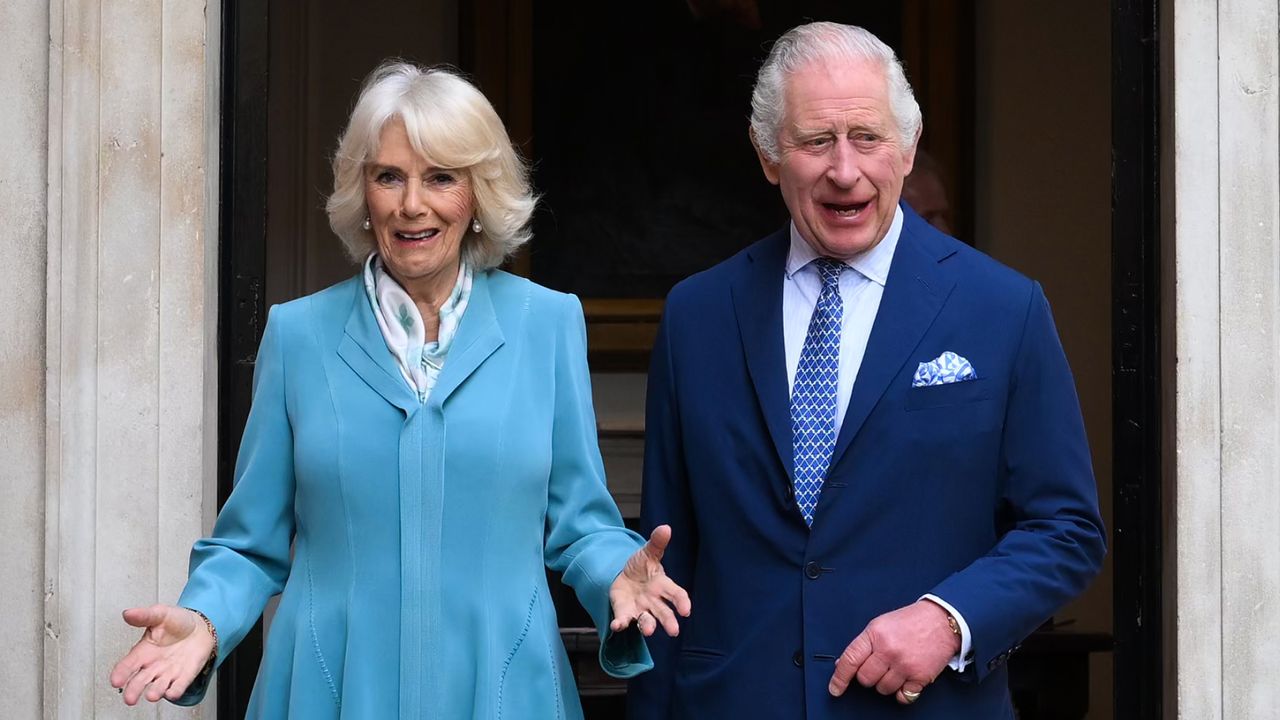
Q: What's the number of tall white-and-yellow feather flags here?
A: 0